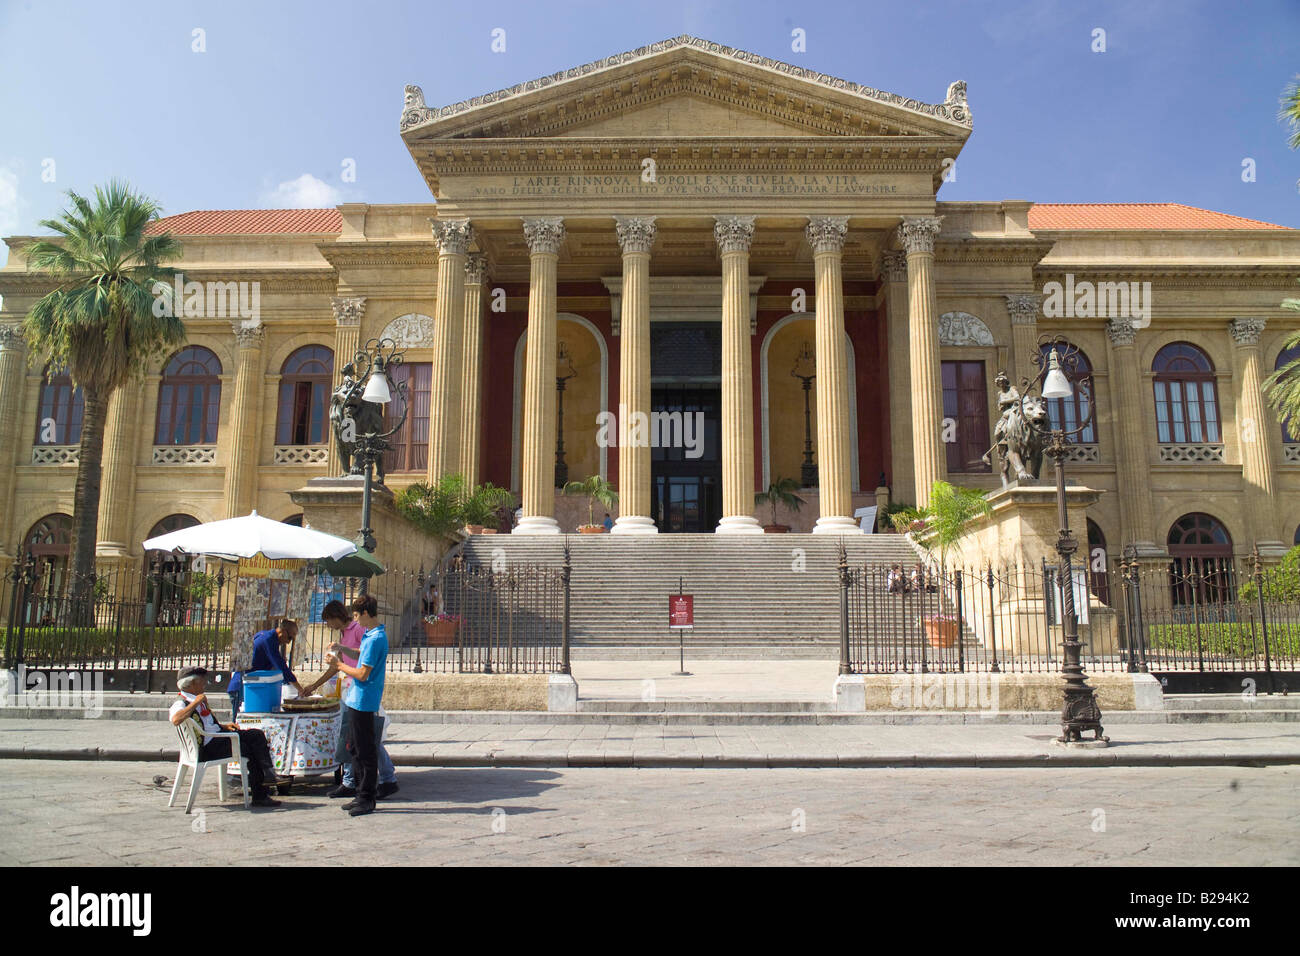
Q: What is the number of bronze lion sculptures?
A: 2